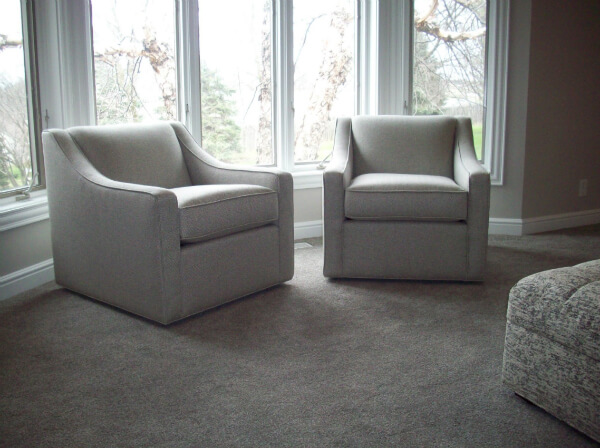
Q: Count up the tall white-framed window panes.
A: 5